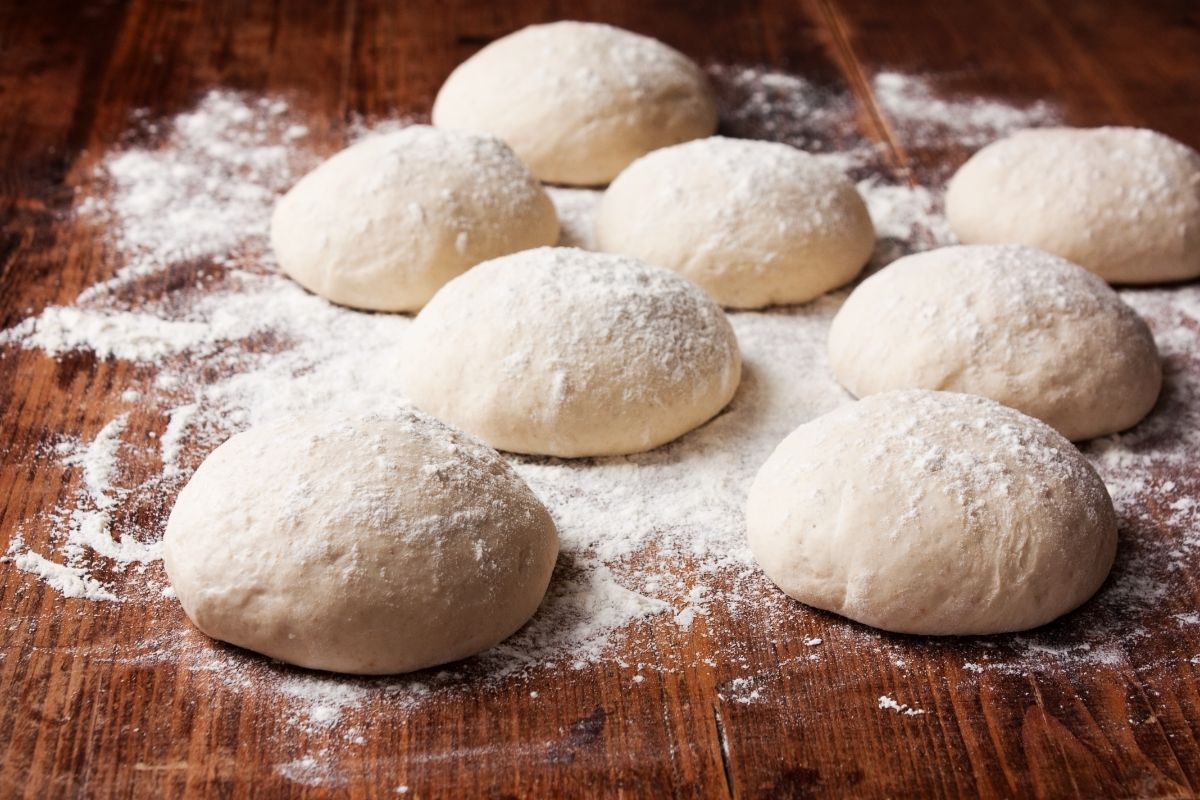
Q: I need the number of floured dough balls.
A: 8